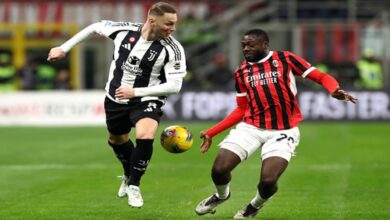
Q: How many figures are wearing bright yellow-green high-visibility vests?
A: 3